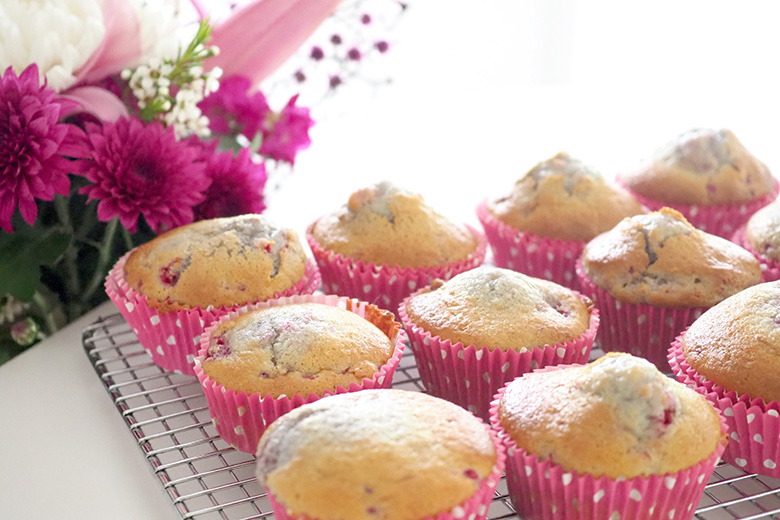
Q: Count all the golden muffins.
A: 11